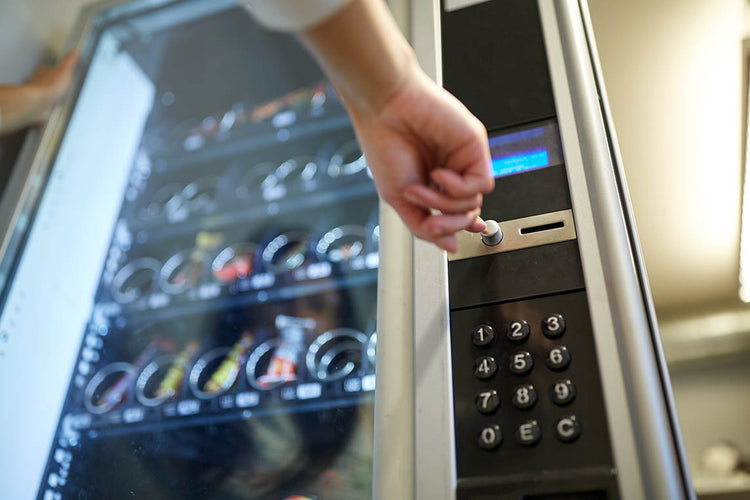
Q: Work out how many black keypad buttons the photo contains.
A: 12